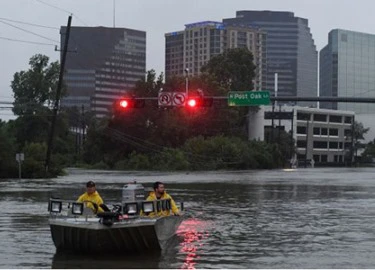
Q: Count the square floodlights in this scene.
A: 4